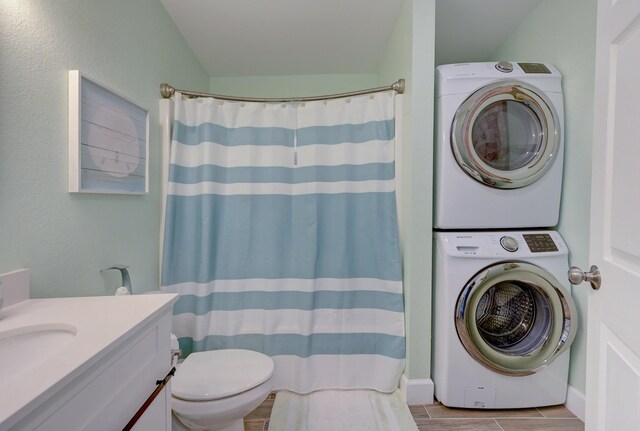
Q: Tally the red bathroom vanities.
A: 0